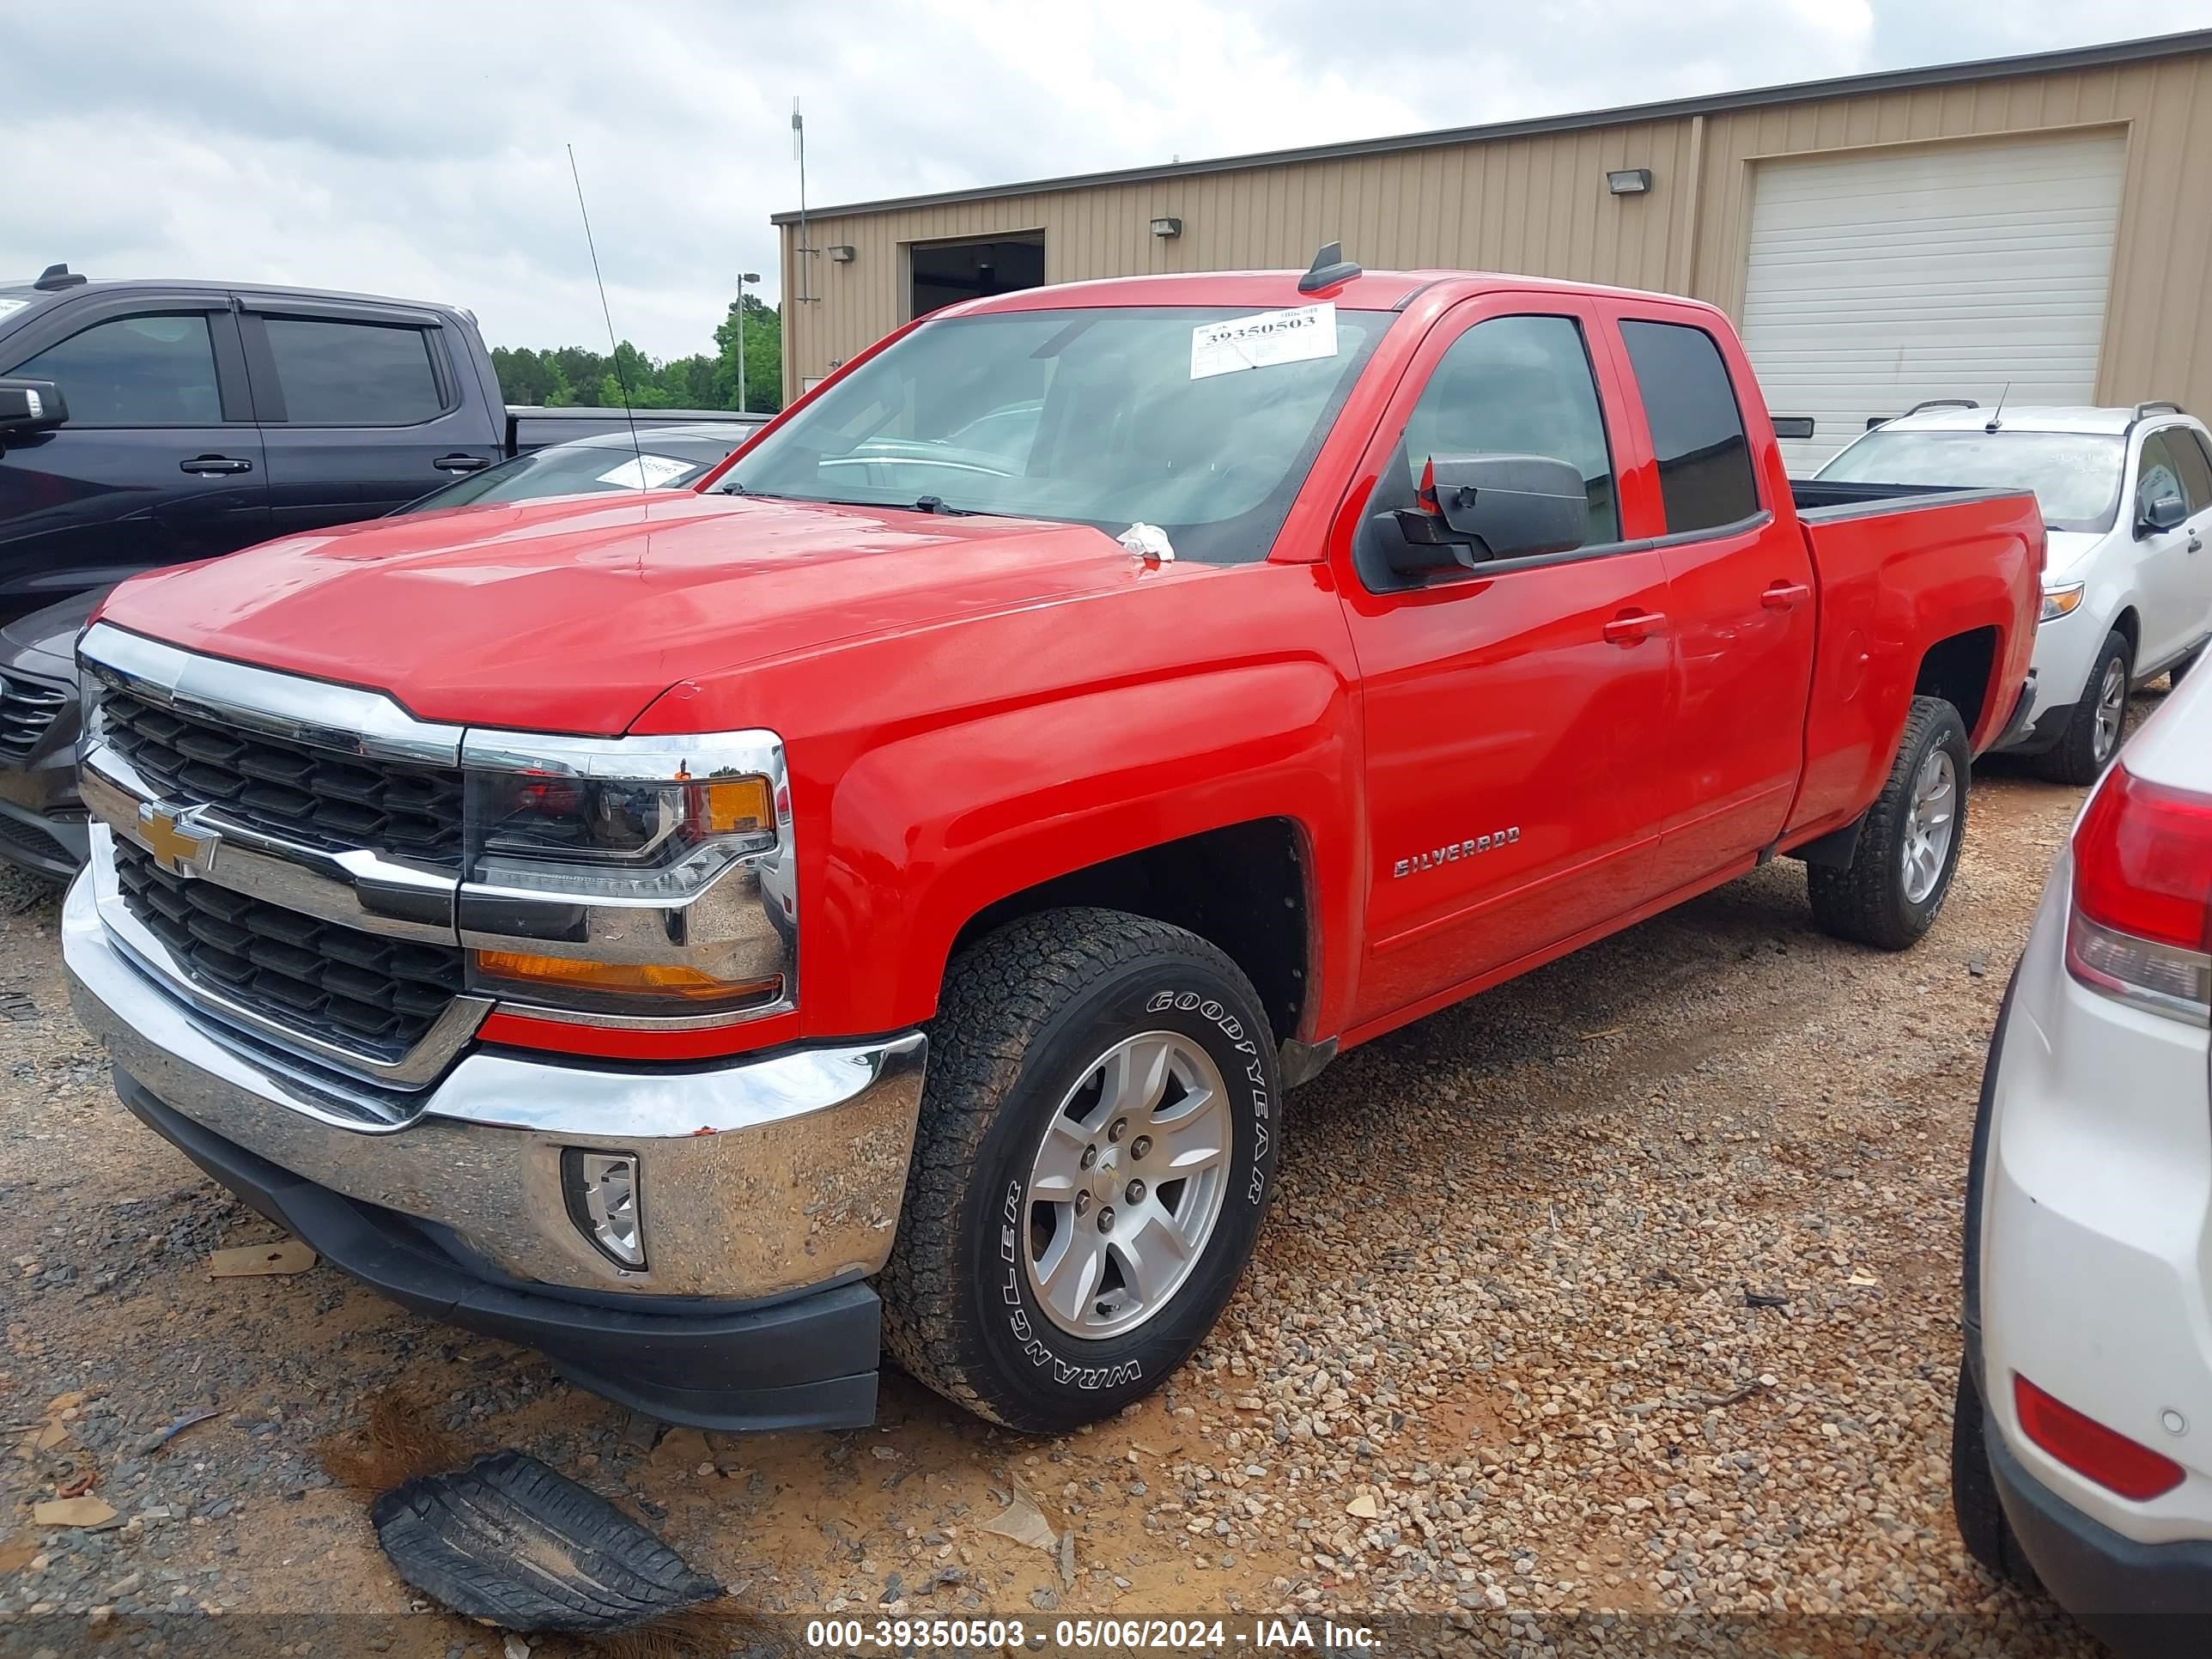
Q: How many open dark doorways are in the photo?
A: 1